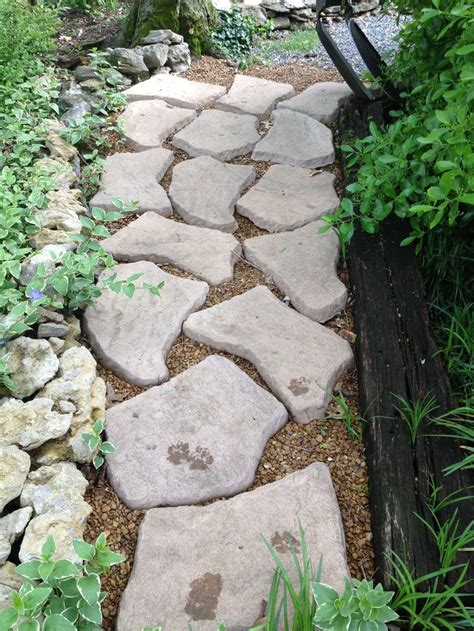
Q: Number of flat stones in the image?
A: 15